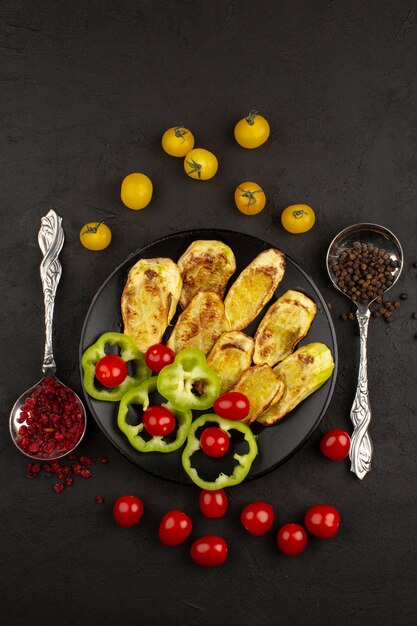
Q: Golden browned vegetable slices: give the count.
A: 8